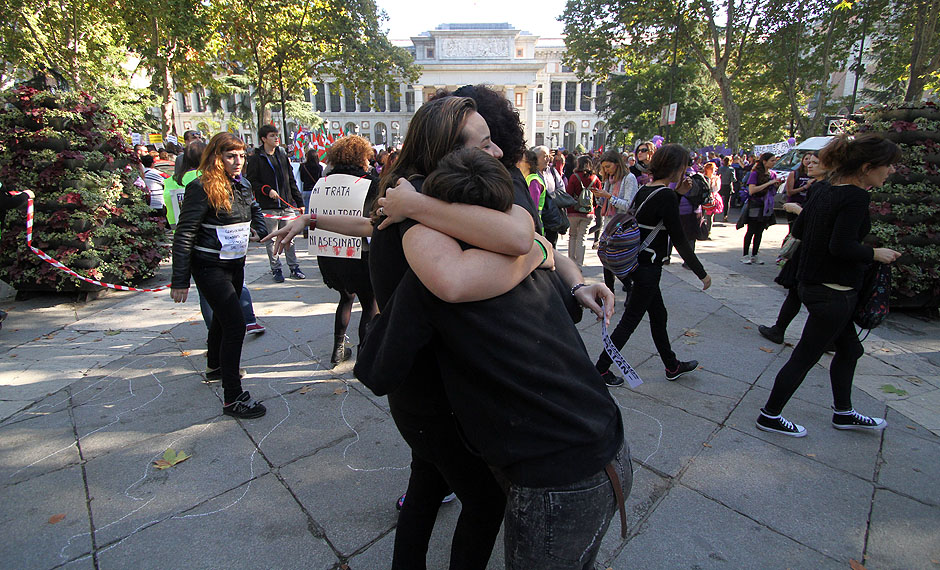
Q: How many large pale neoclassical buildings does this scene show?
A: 1